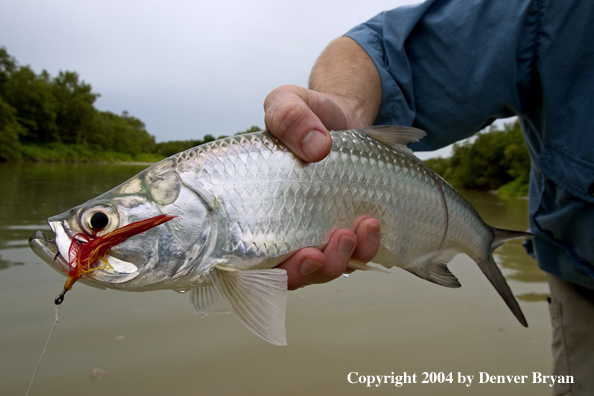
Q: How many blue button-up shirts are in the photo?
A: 1